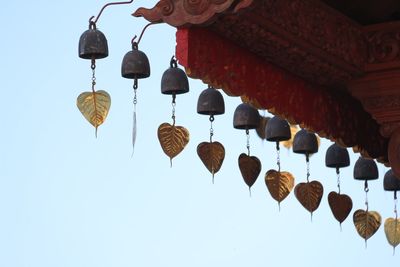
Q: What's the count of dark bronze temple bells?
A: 10